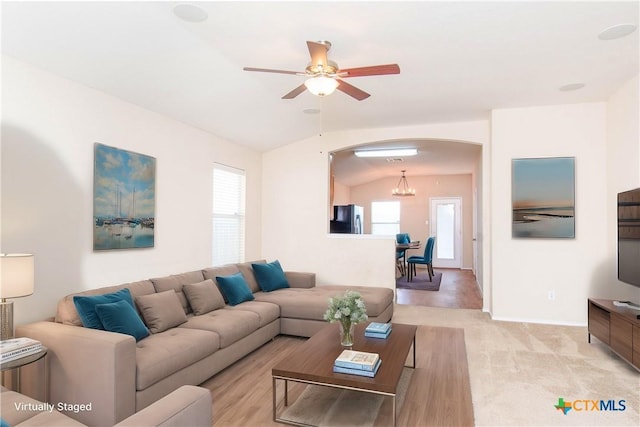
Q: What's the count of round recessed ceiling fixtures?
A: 4